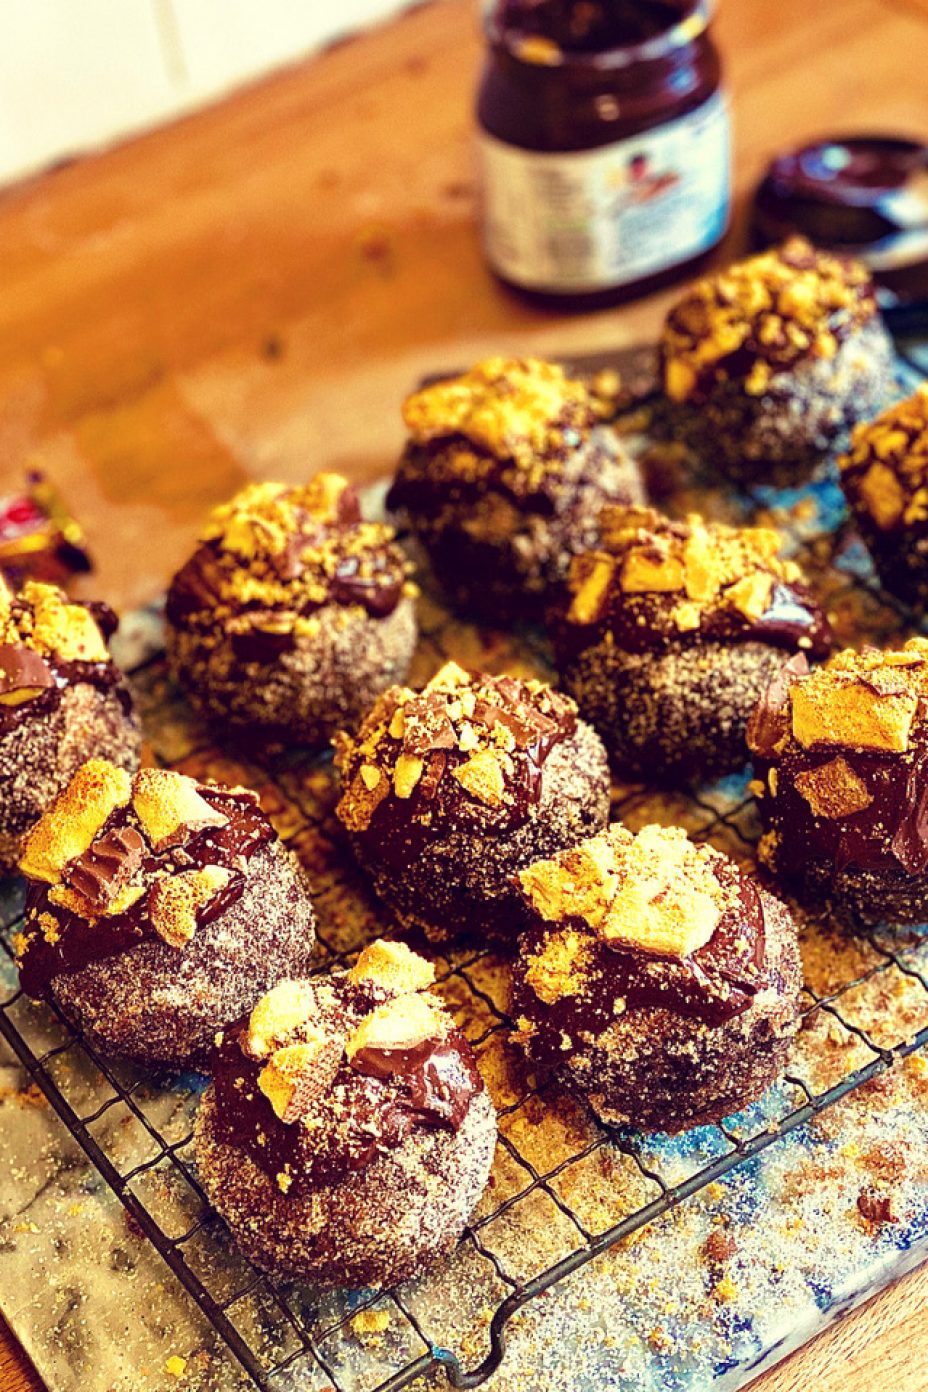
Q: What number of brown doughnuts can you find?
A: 11